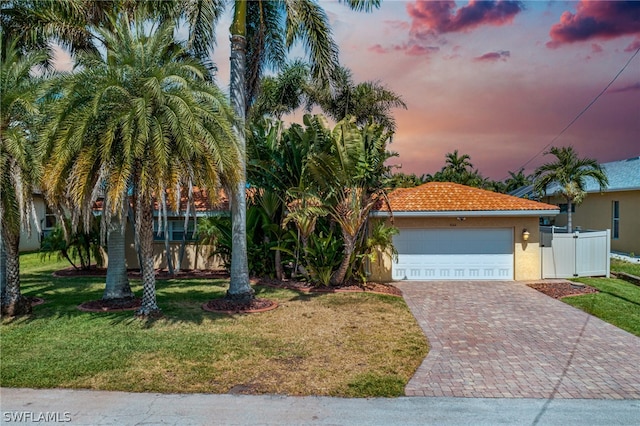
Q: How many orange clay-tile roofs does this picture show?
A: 1